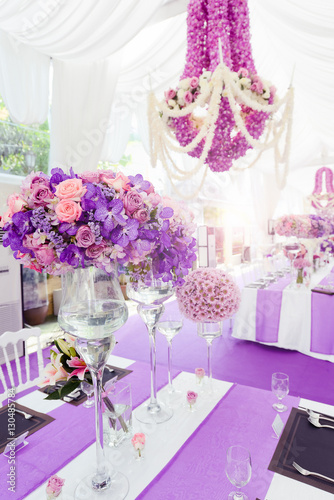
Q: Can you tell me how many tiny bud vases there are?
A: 4